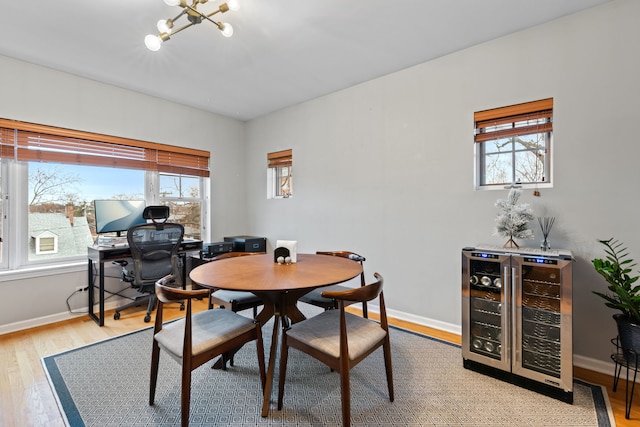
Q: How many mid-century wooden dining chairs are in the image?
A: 4